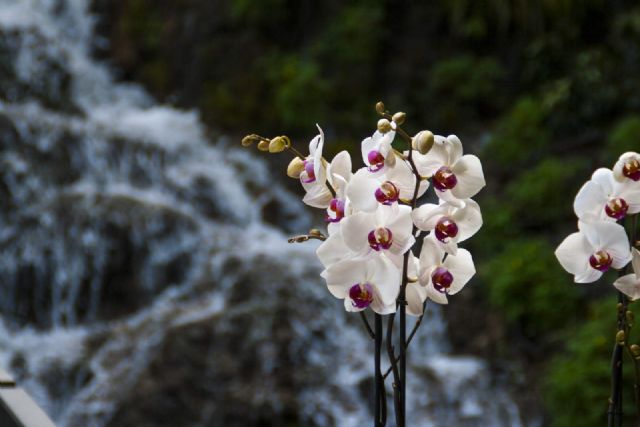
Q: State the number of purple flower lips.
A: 12